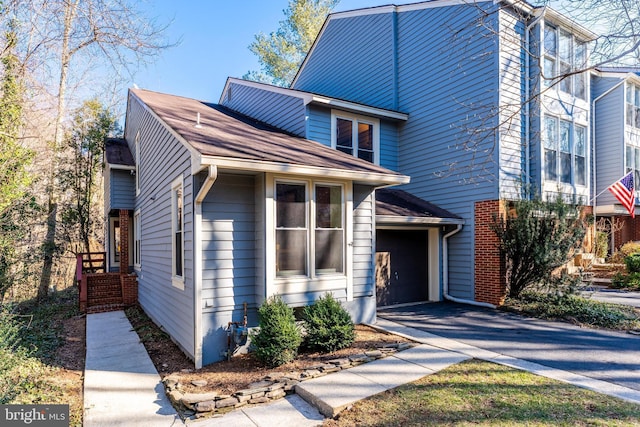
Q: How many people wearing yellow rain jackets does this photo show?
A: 0